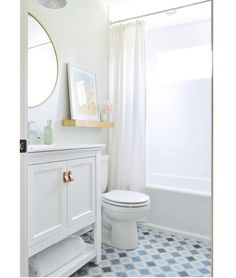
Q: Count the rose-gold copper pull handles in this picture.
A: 2